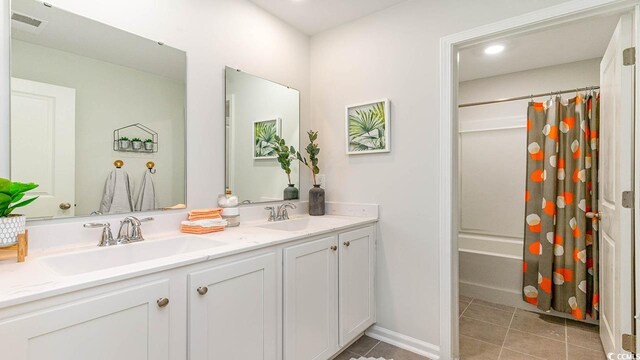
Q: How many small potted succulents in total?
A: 3